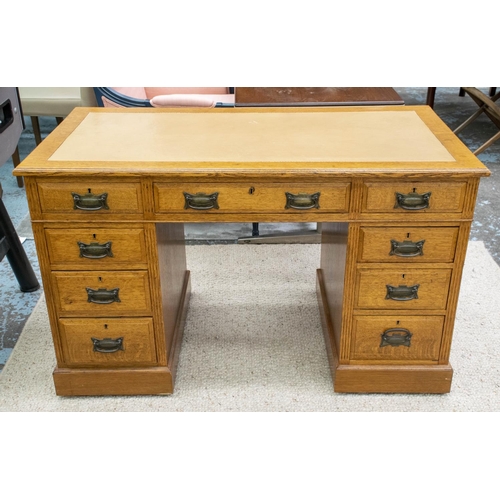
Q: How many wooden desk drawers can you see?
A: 9